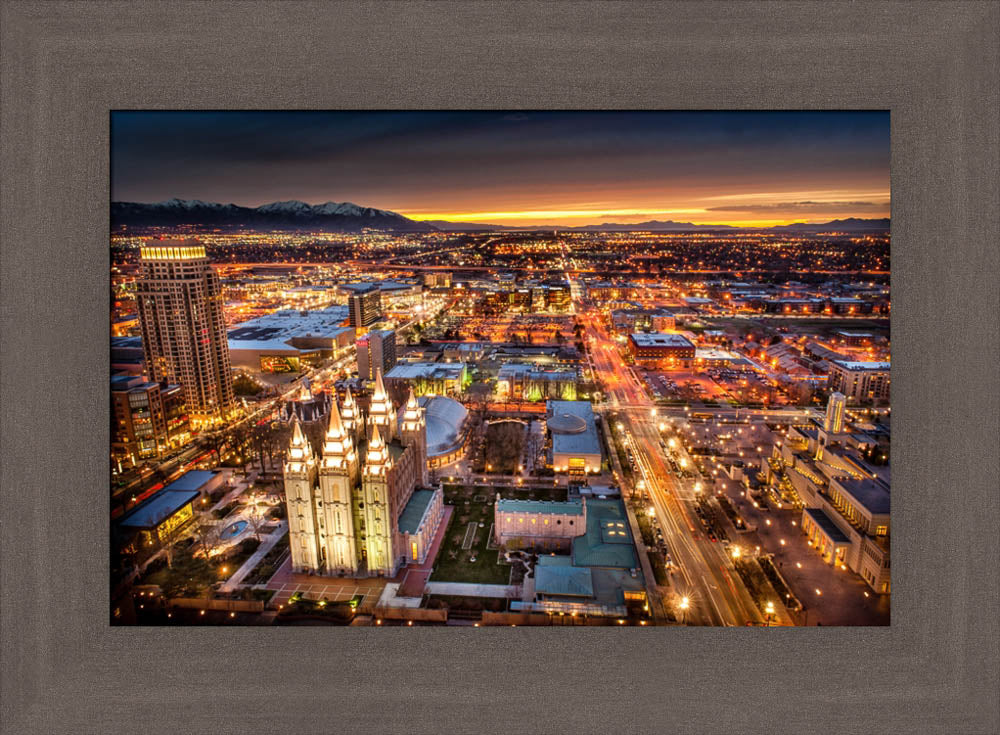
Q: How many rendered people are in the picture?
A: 0